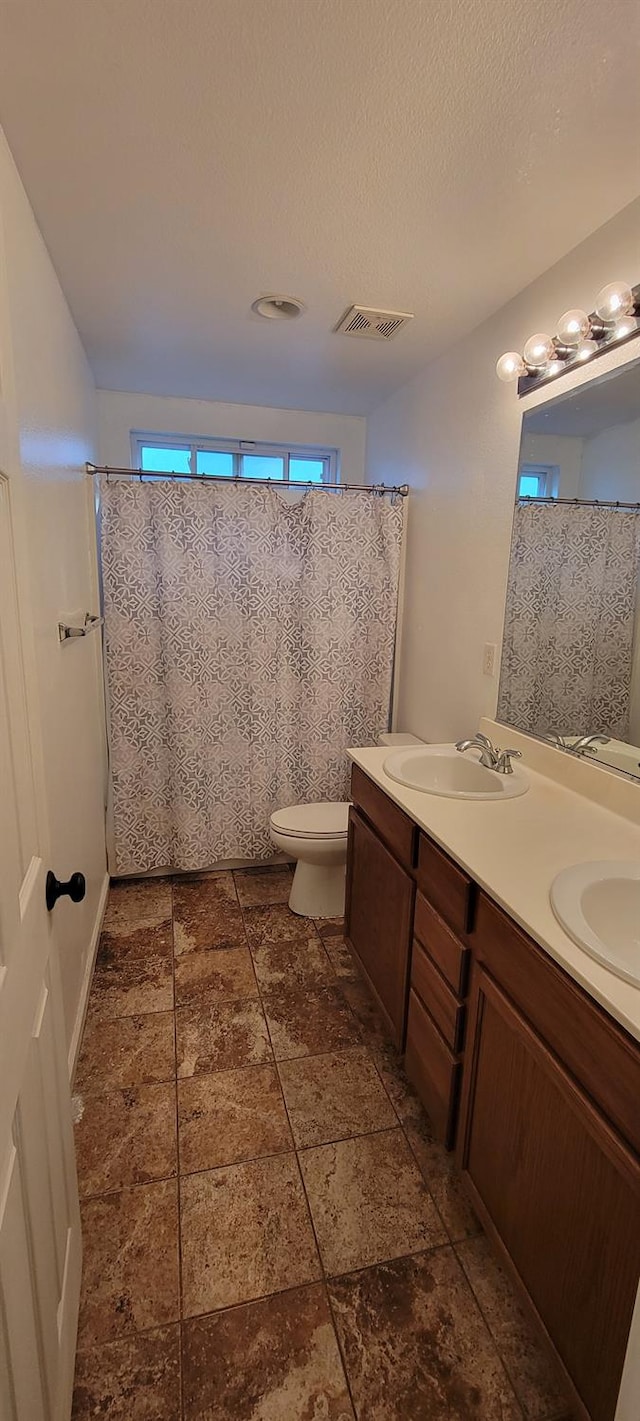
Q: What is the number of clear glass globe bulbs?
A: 4